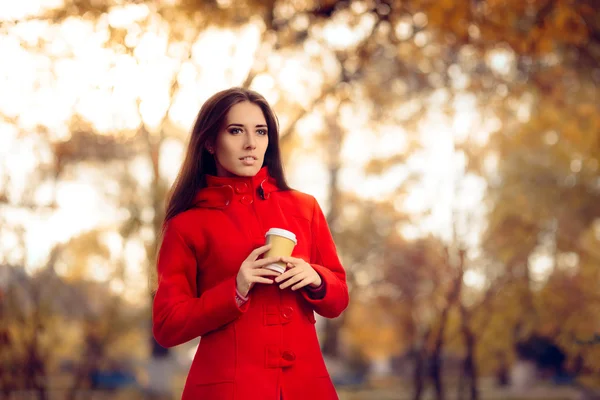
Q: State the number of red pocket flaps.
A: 2